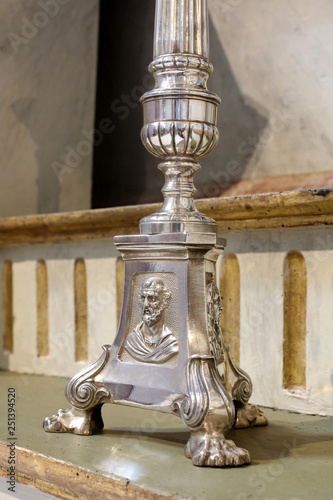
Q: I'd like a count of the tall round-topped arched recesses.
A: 6